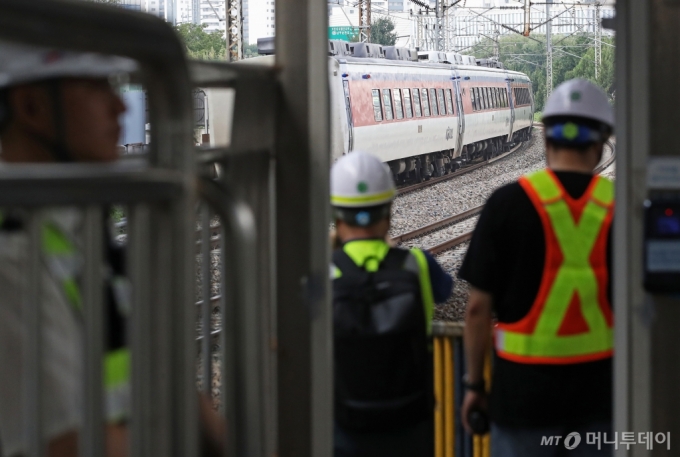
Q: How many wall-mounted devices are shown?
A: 1